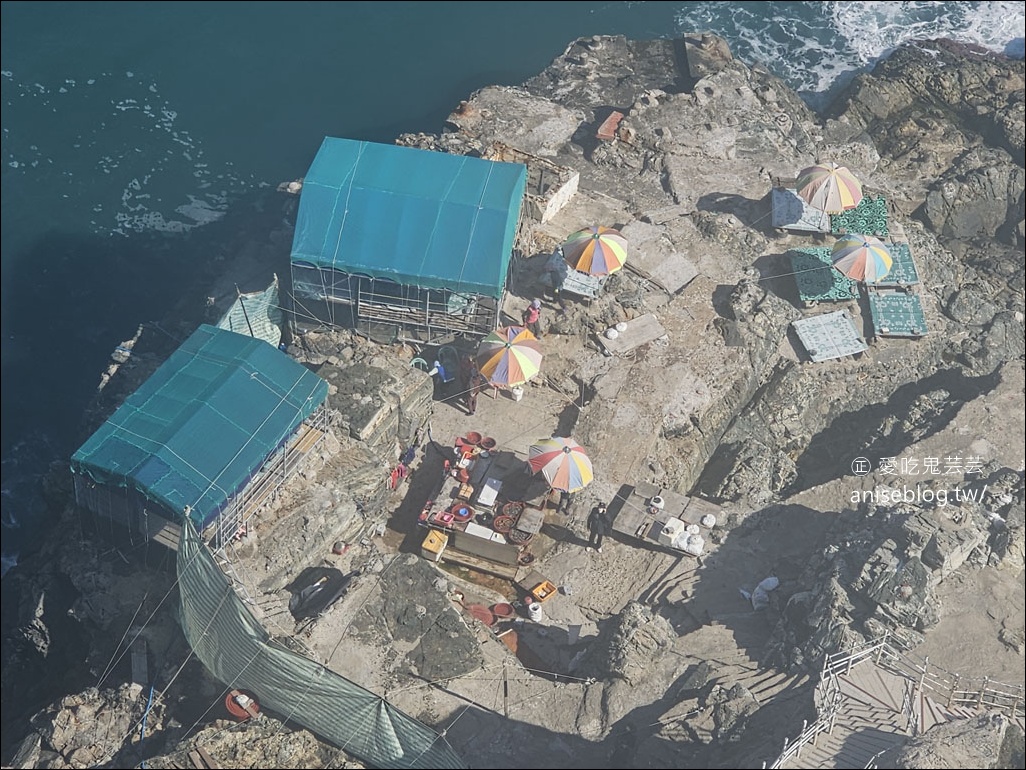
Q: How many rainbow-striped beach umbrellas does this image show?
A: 5